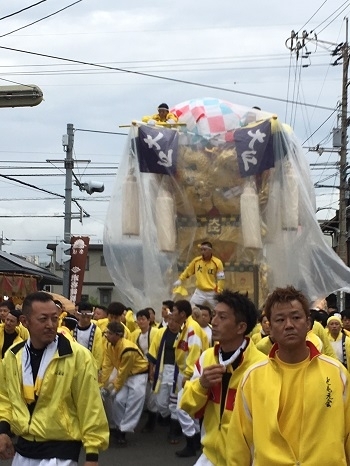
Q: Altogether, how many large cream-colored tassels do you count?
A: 4